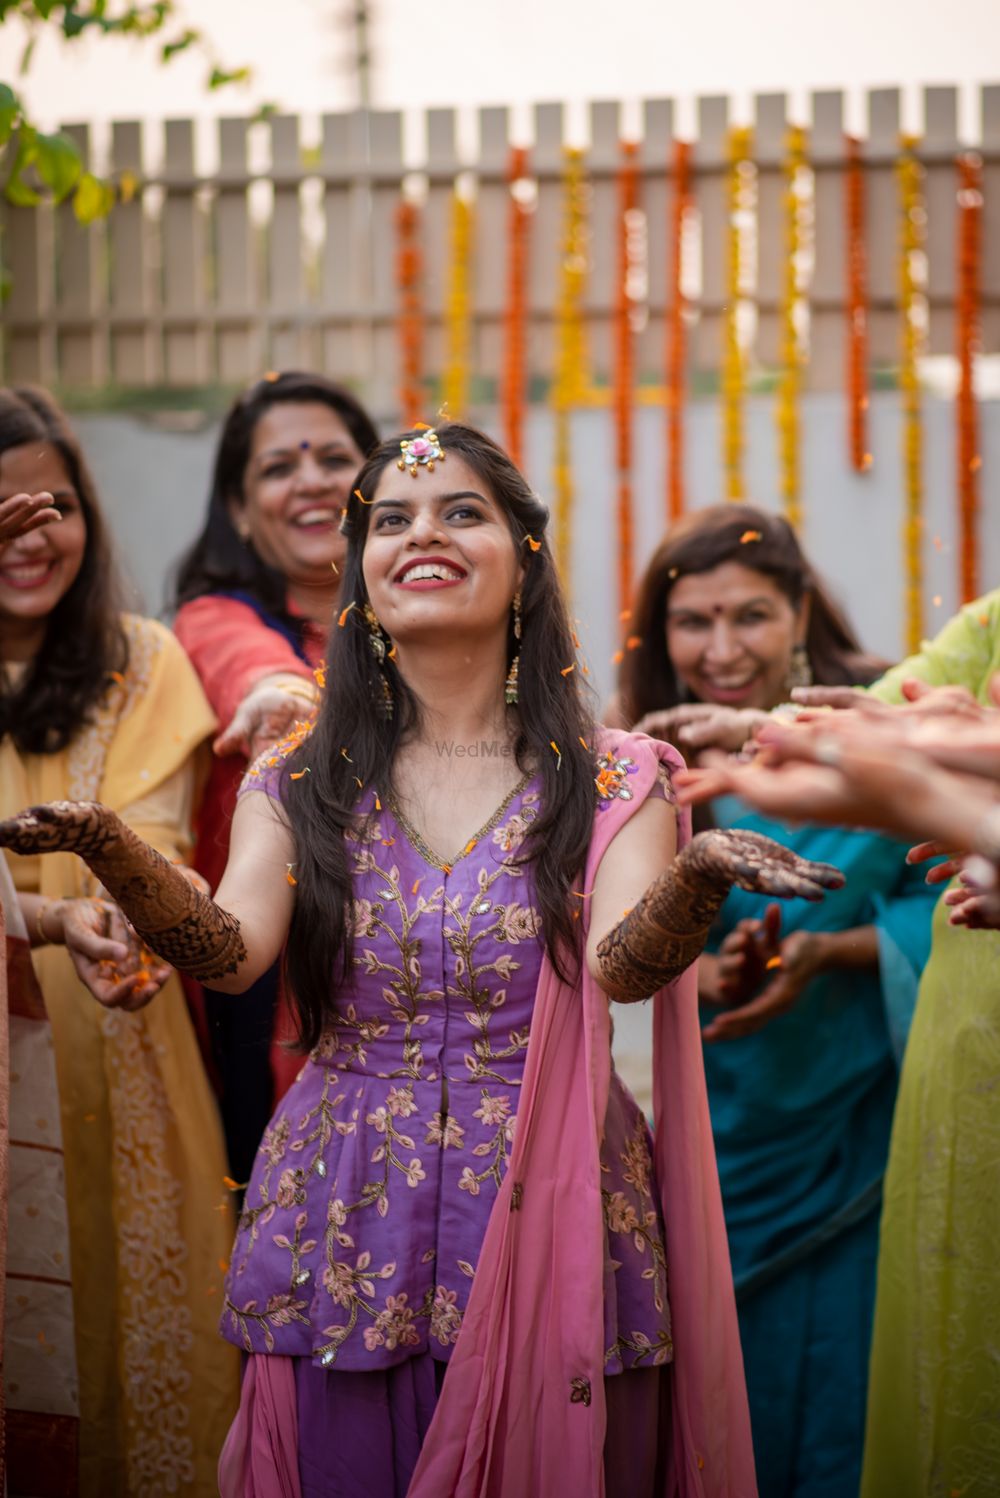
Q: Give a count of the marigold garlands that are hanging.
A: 11